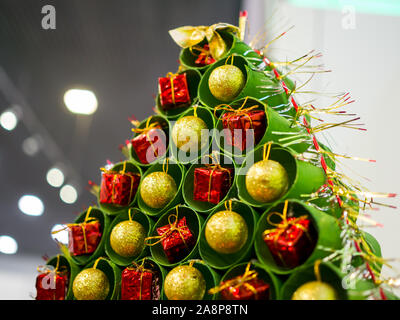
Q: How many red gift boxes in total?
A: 12